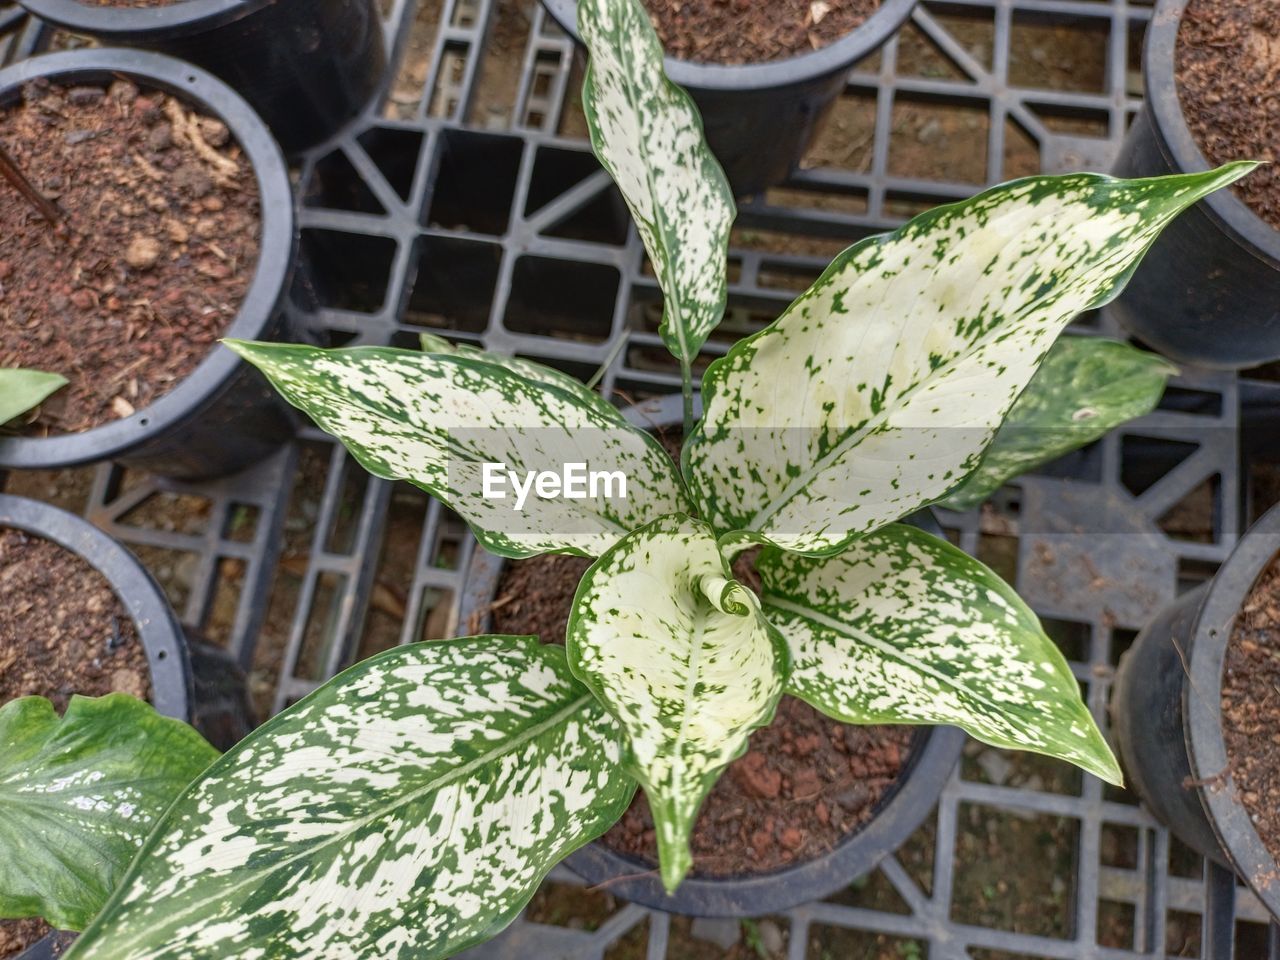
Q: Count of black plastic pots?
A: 7